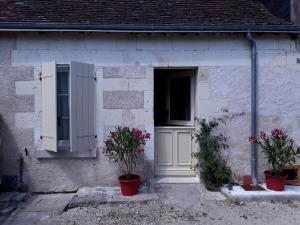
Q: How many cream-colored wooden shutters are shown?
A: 2